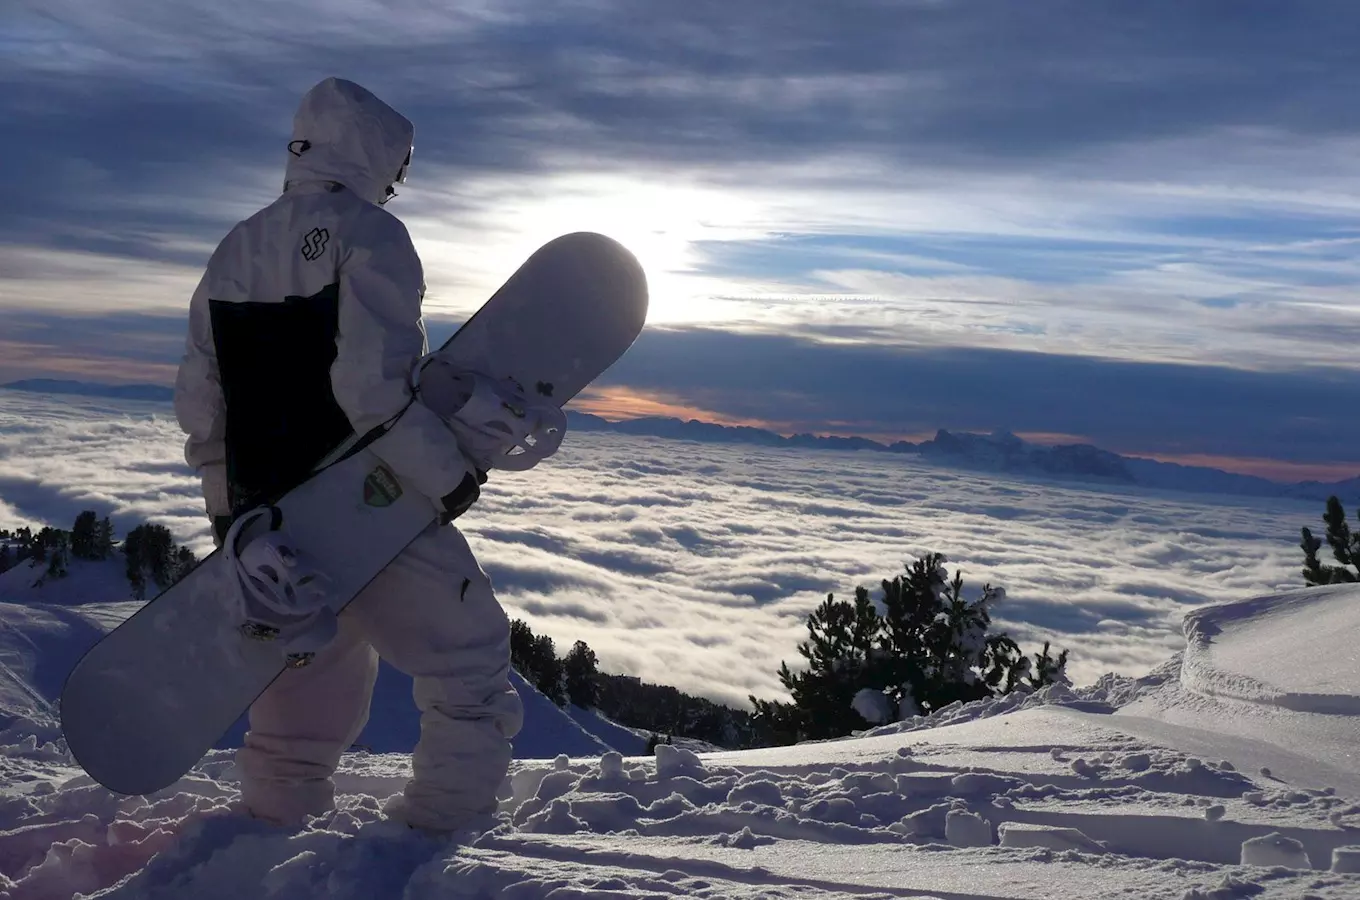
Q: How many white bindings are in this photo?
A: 2